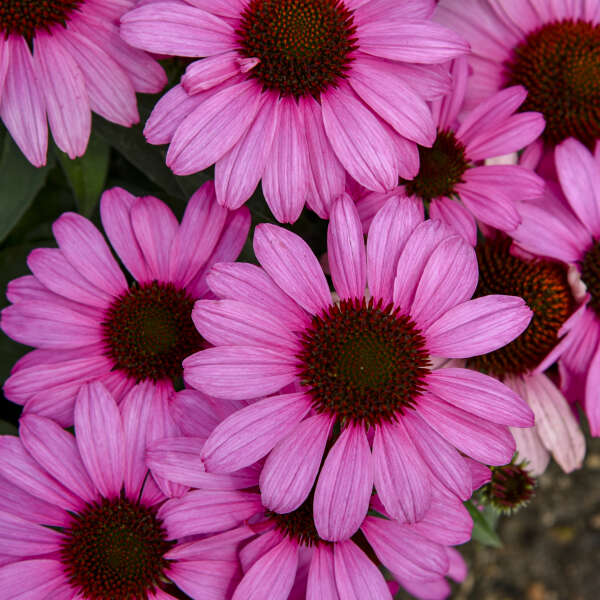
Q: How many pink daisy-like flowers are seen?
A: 10